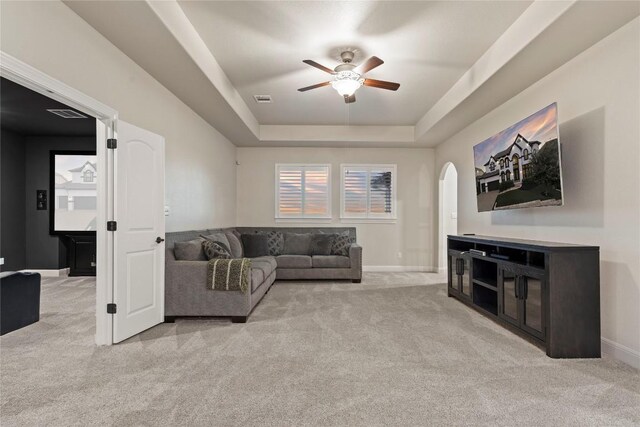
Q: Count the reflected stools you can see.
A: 0